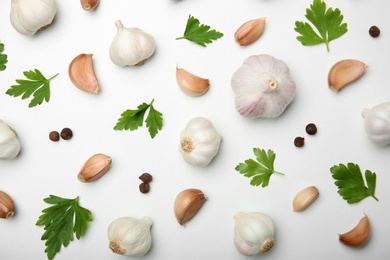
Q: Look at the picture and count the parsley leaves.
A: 8